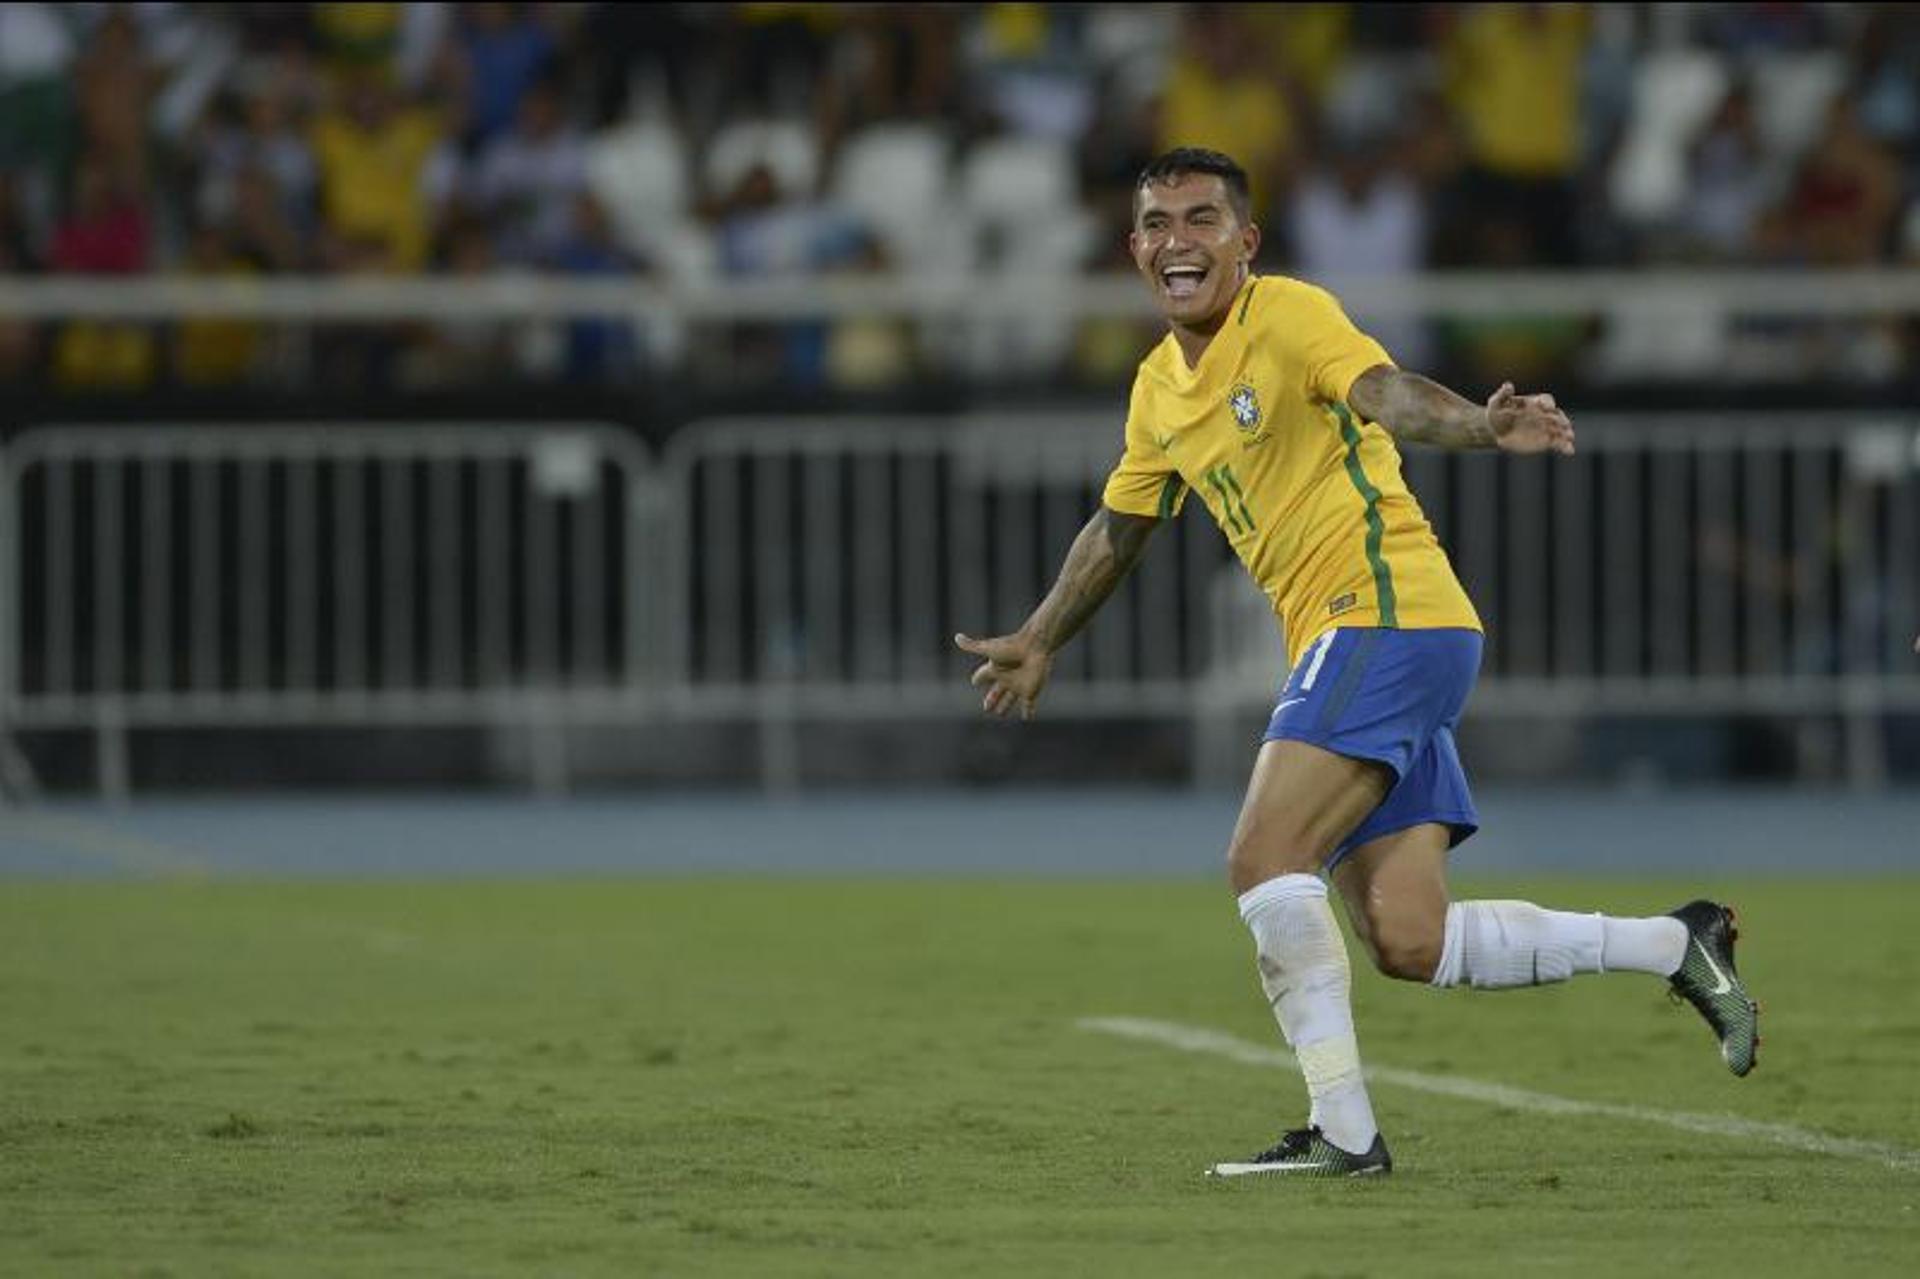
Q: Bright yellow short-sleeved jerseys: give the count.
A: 1